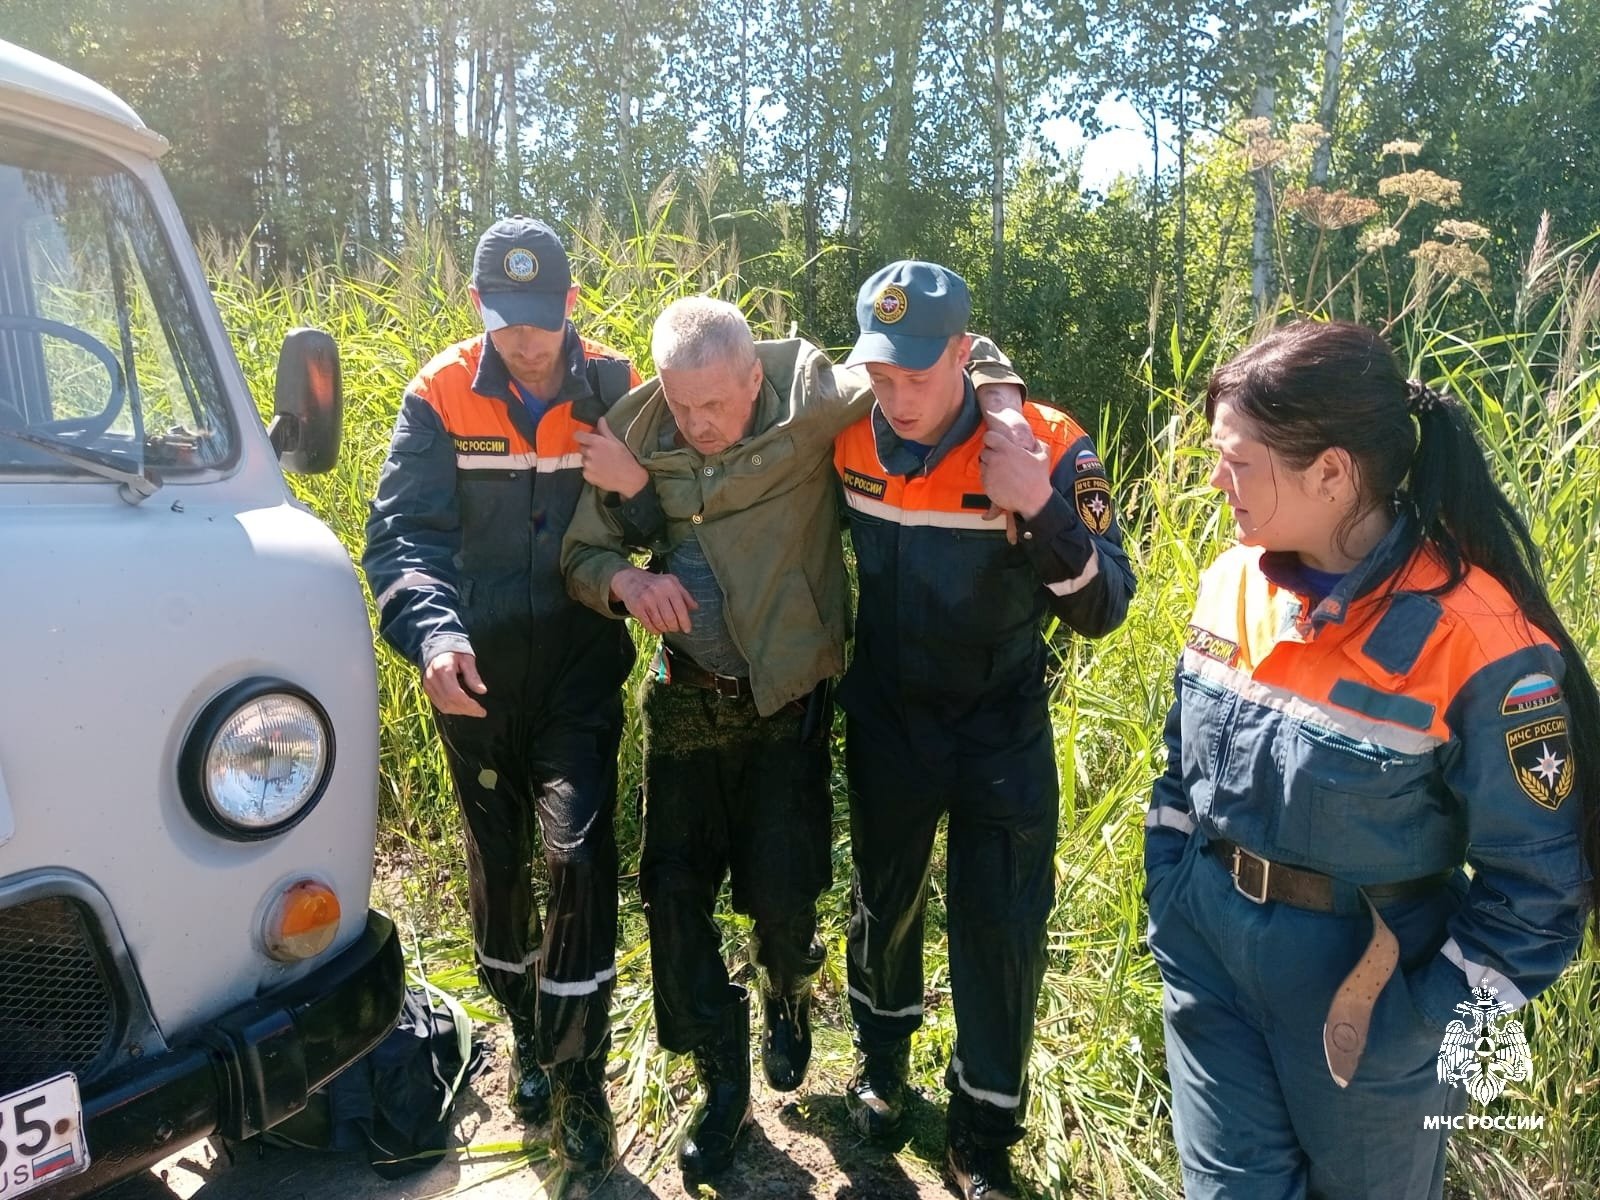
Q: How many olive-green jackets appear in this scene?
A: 1